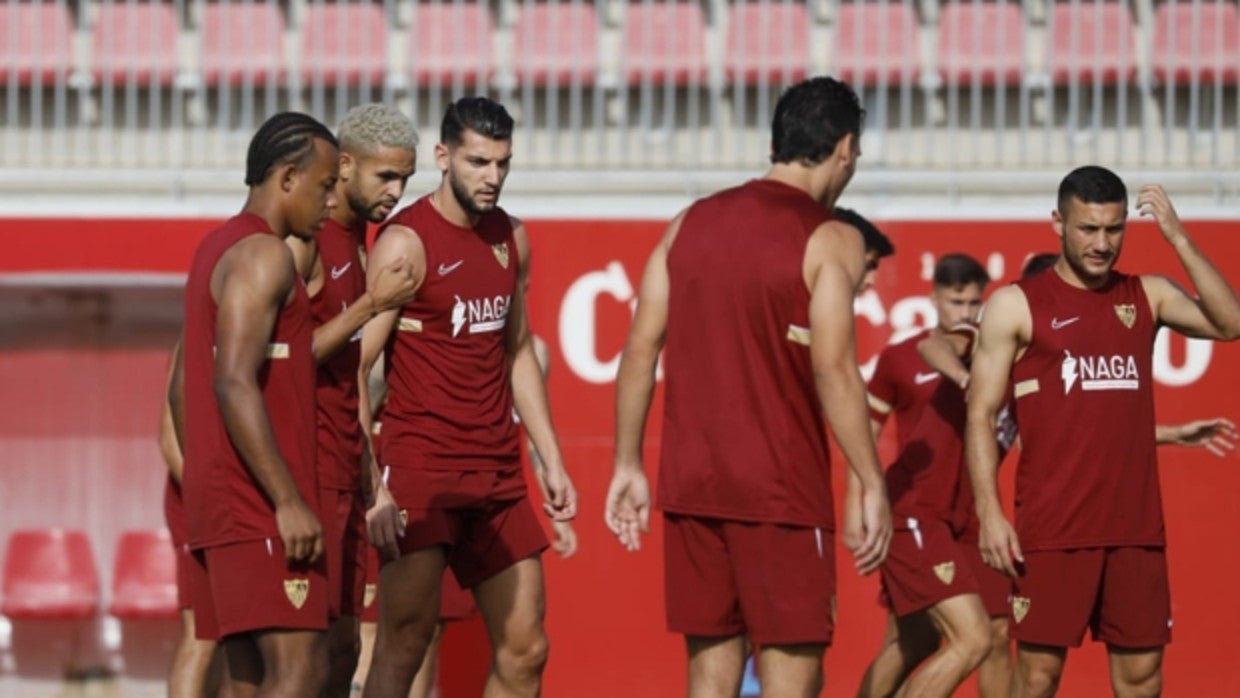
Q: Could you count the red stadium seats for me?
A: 14